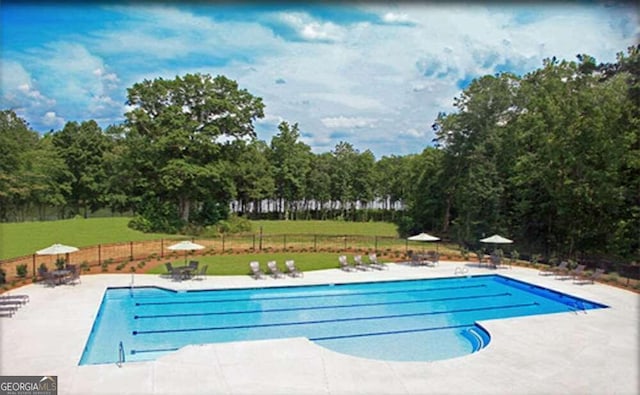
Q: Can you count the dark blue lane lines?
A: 4